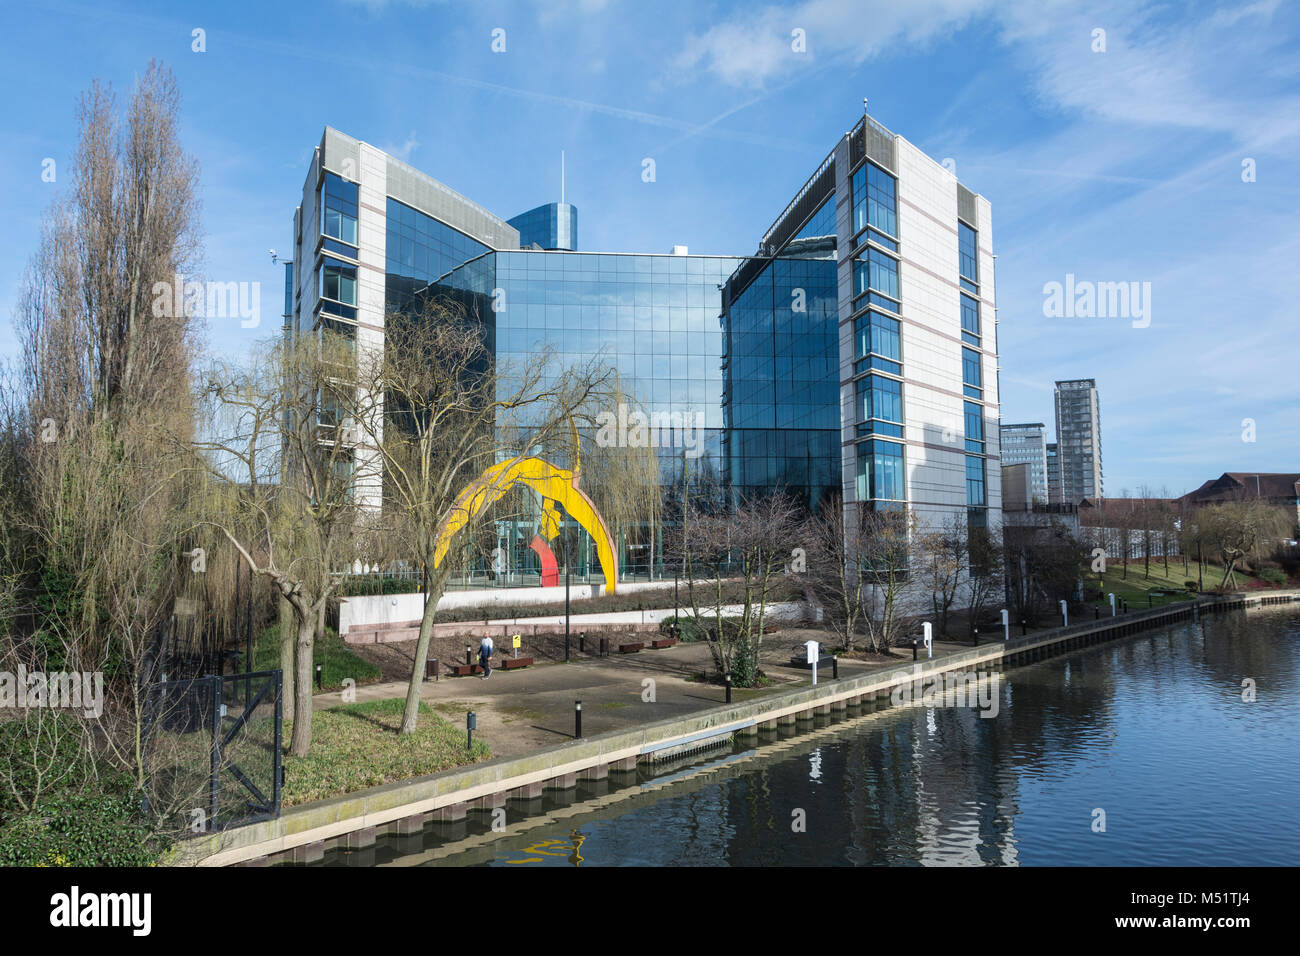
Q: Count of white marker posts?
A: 5